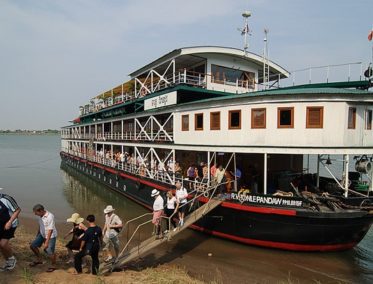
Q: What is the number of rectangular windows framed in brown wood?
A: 9